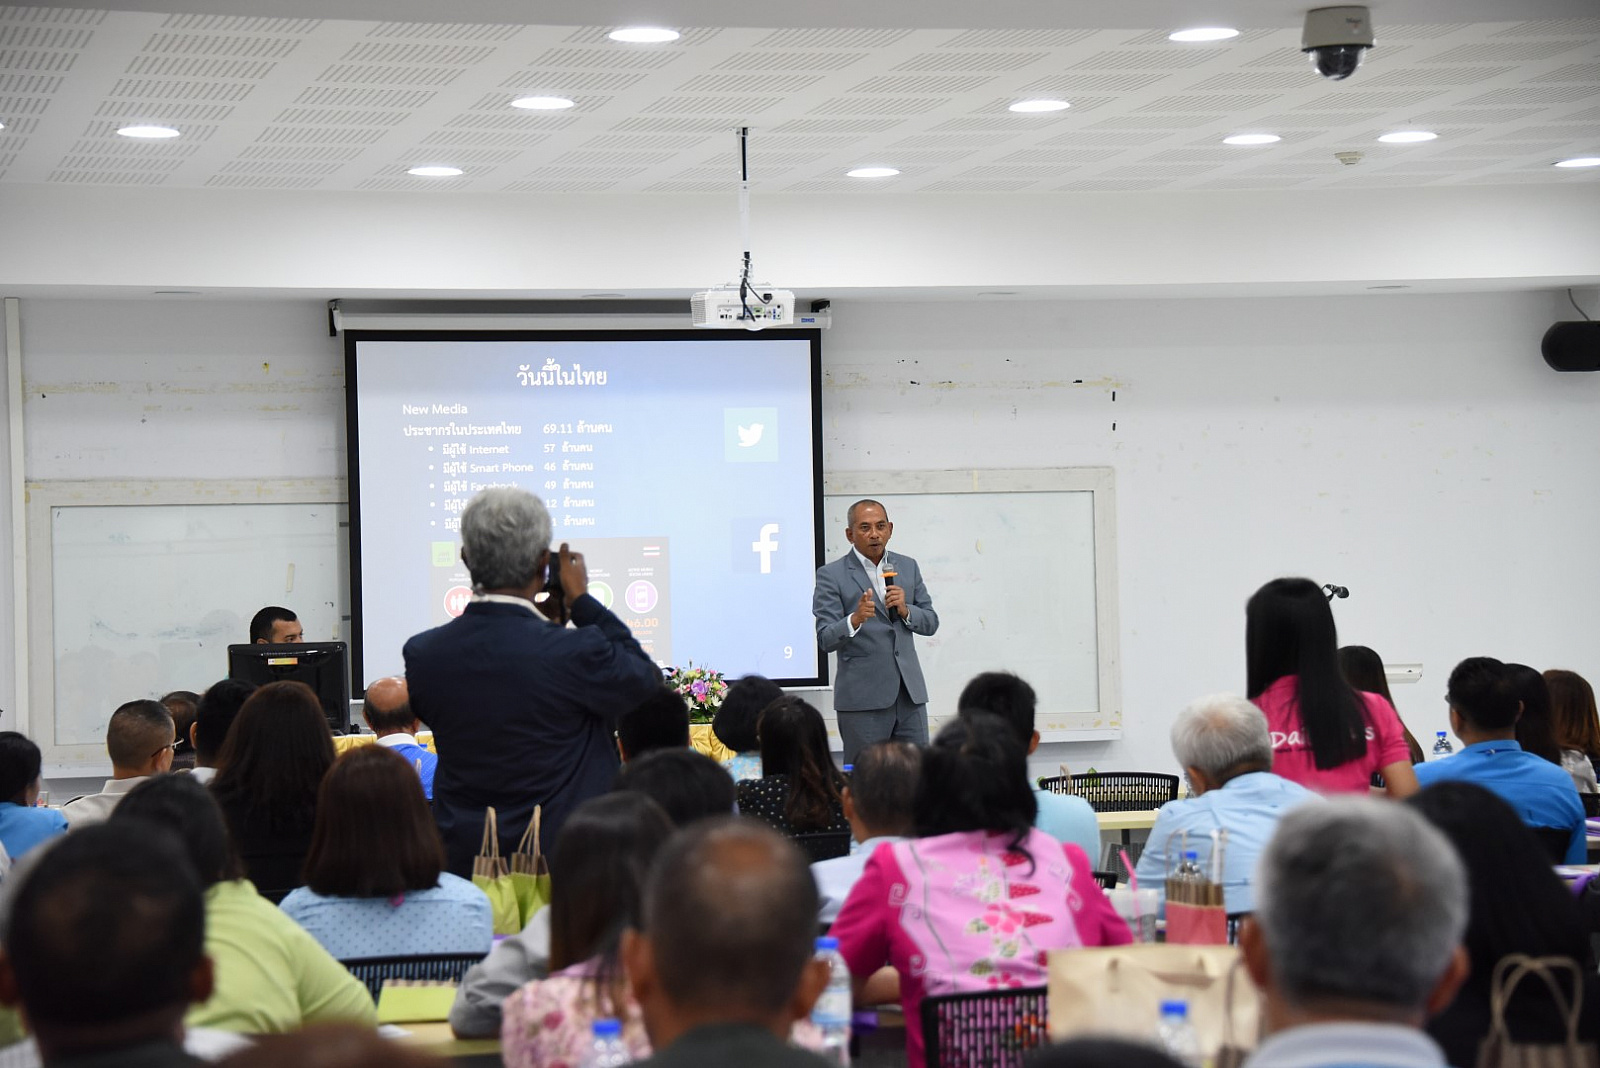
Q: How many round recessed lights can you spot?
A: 11